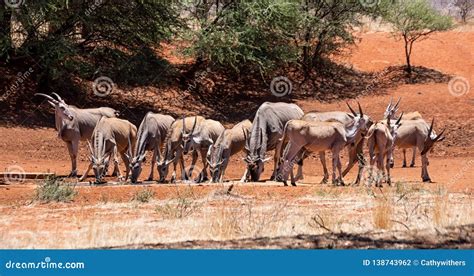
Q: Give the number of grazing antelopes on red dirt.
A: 12